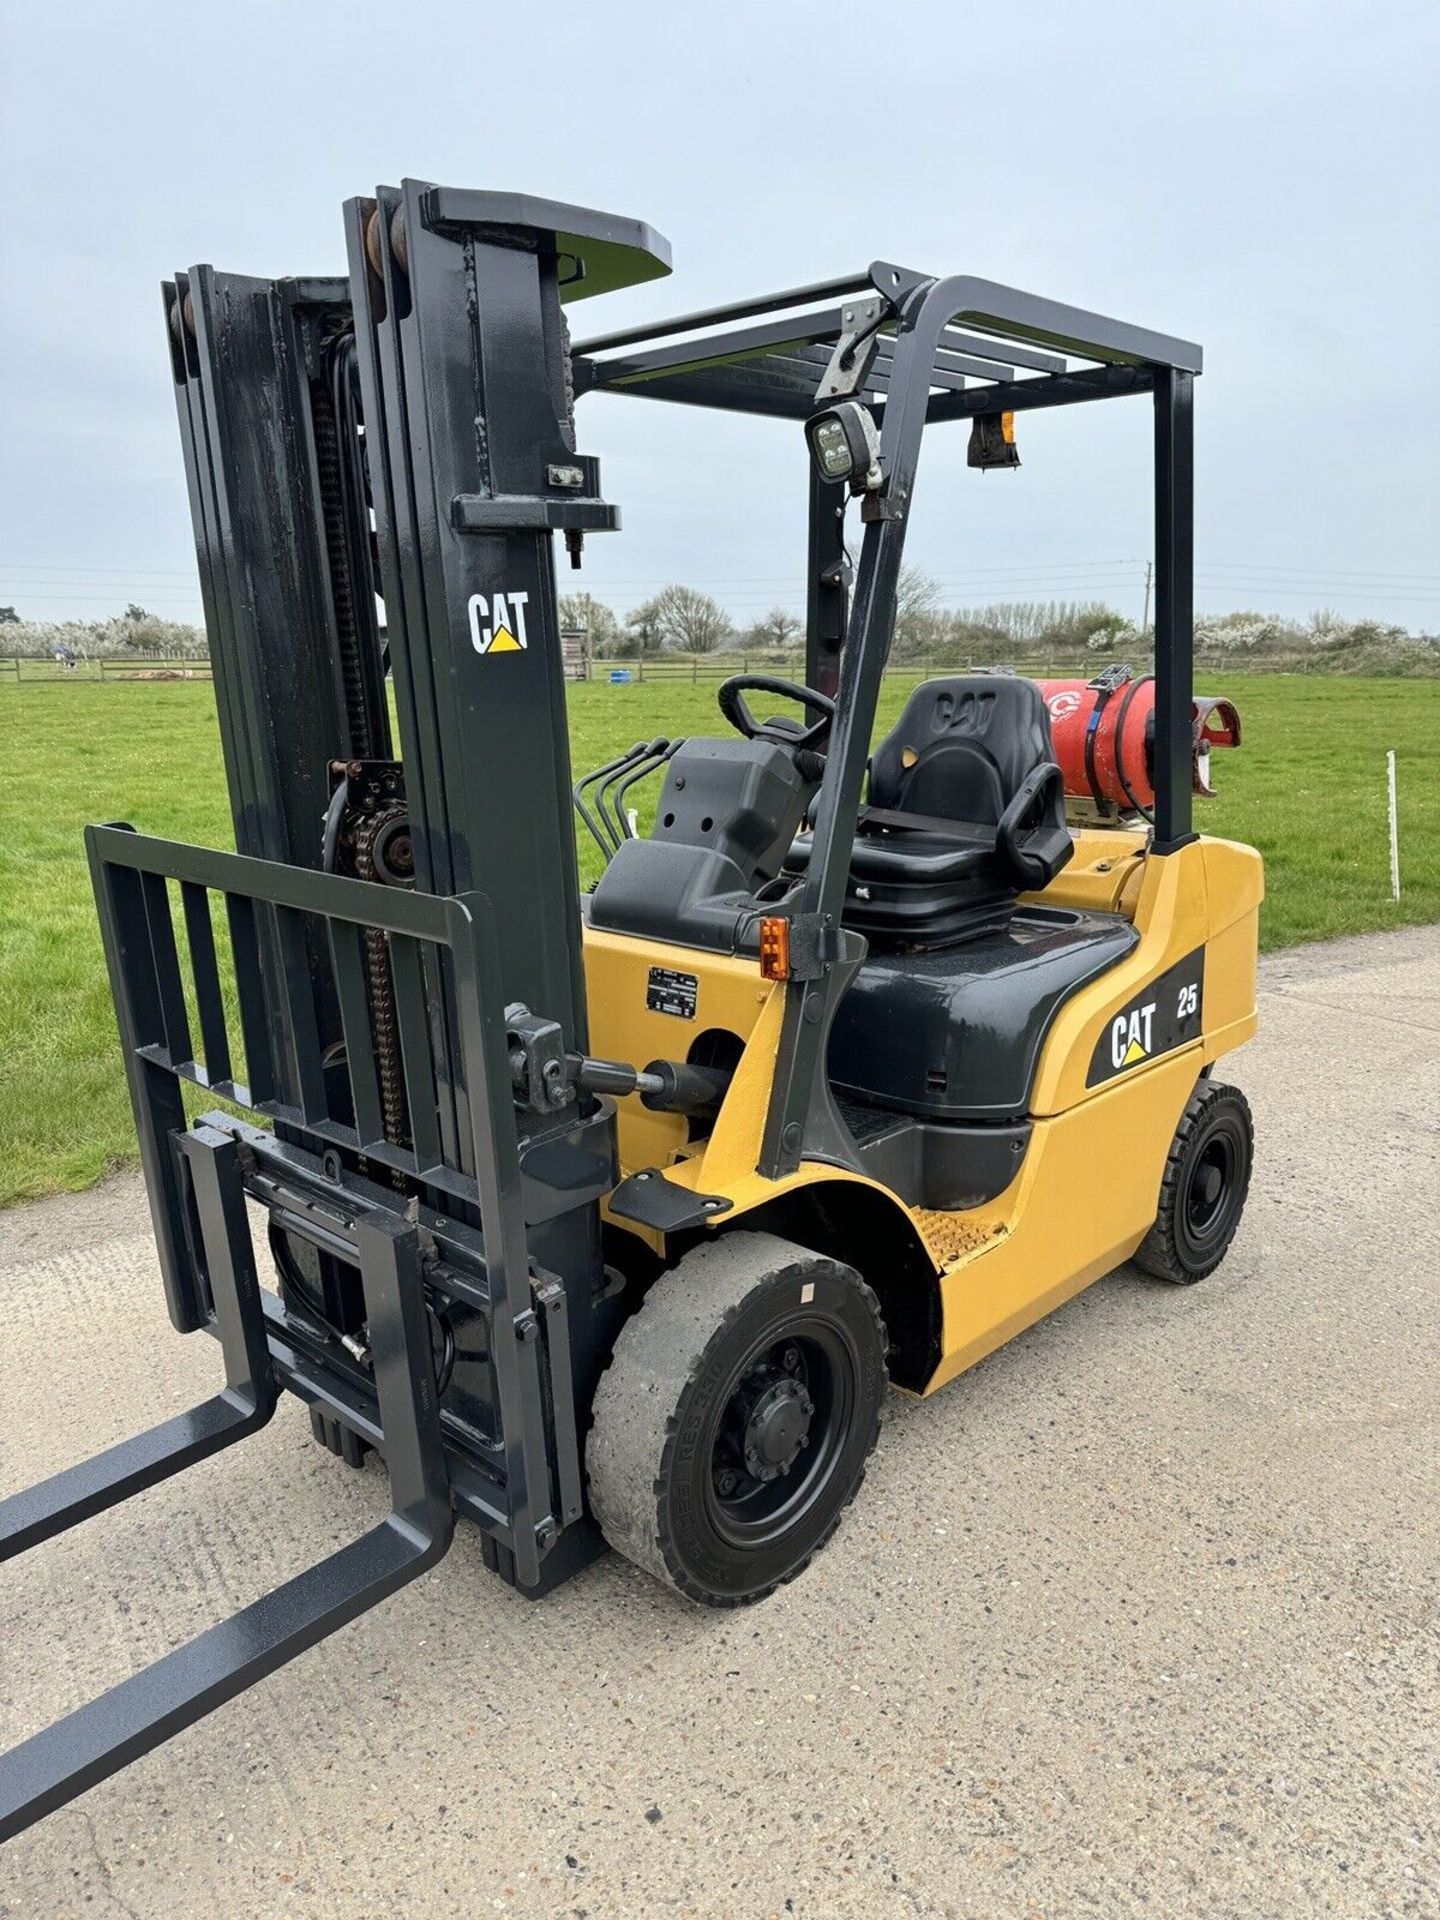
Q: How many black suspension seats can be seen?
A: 1